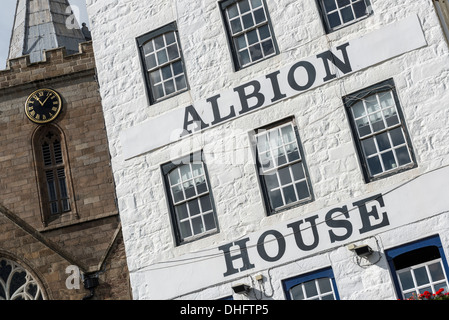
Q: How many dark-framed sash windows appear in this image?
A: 6